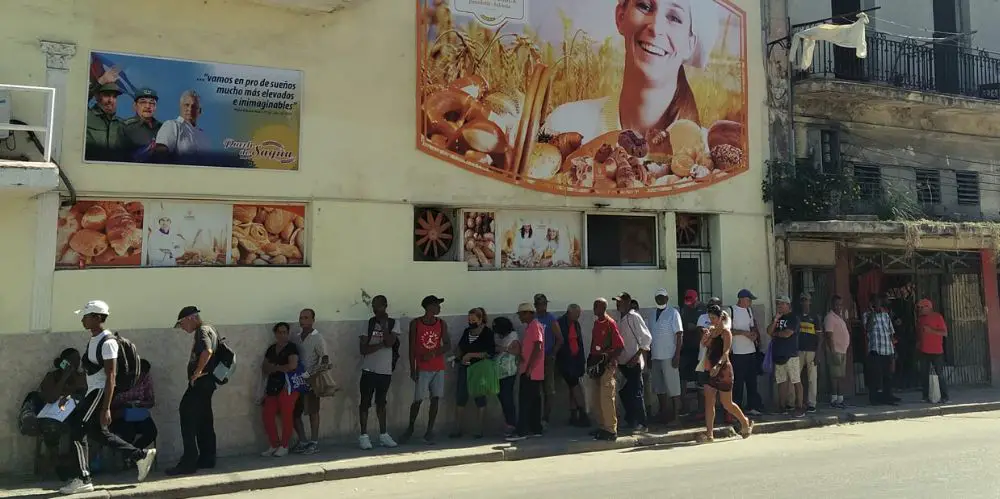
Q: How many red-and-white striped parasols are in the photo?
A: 0